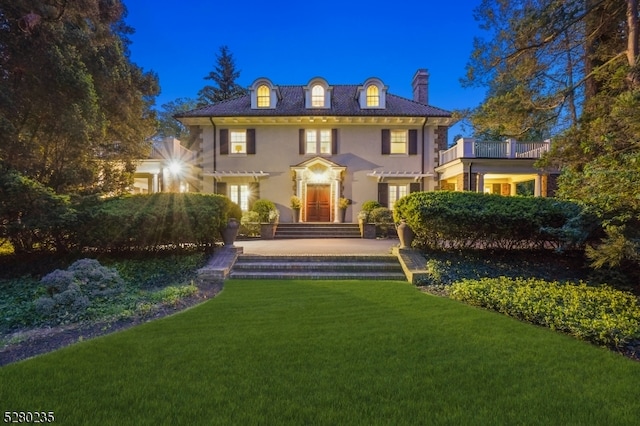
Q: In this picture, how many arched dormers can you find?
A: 3